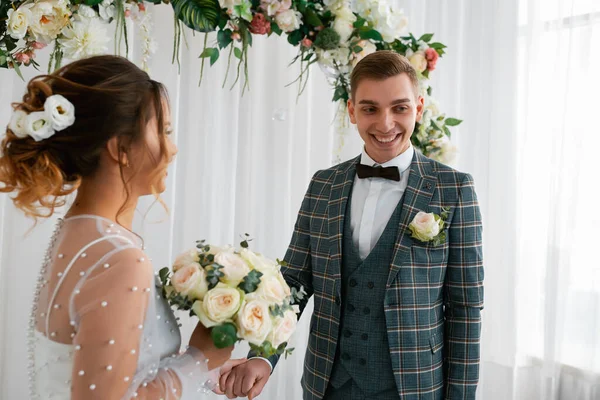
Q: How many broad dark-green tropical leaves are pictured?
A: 1